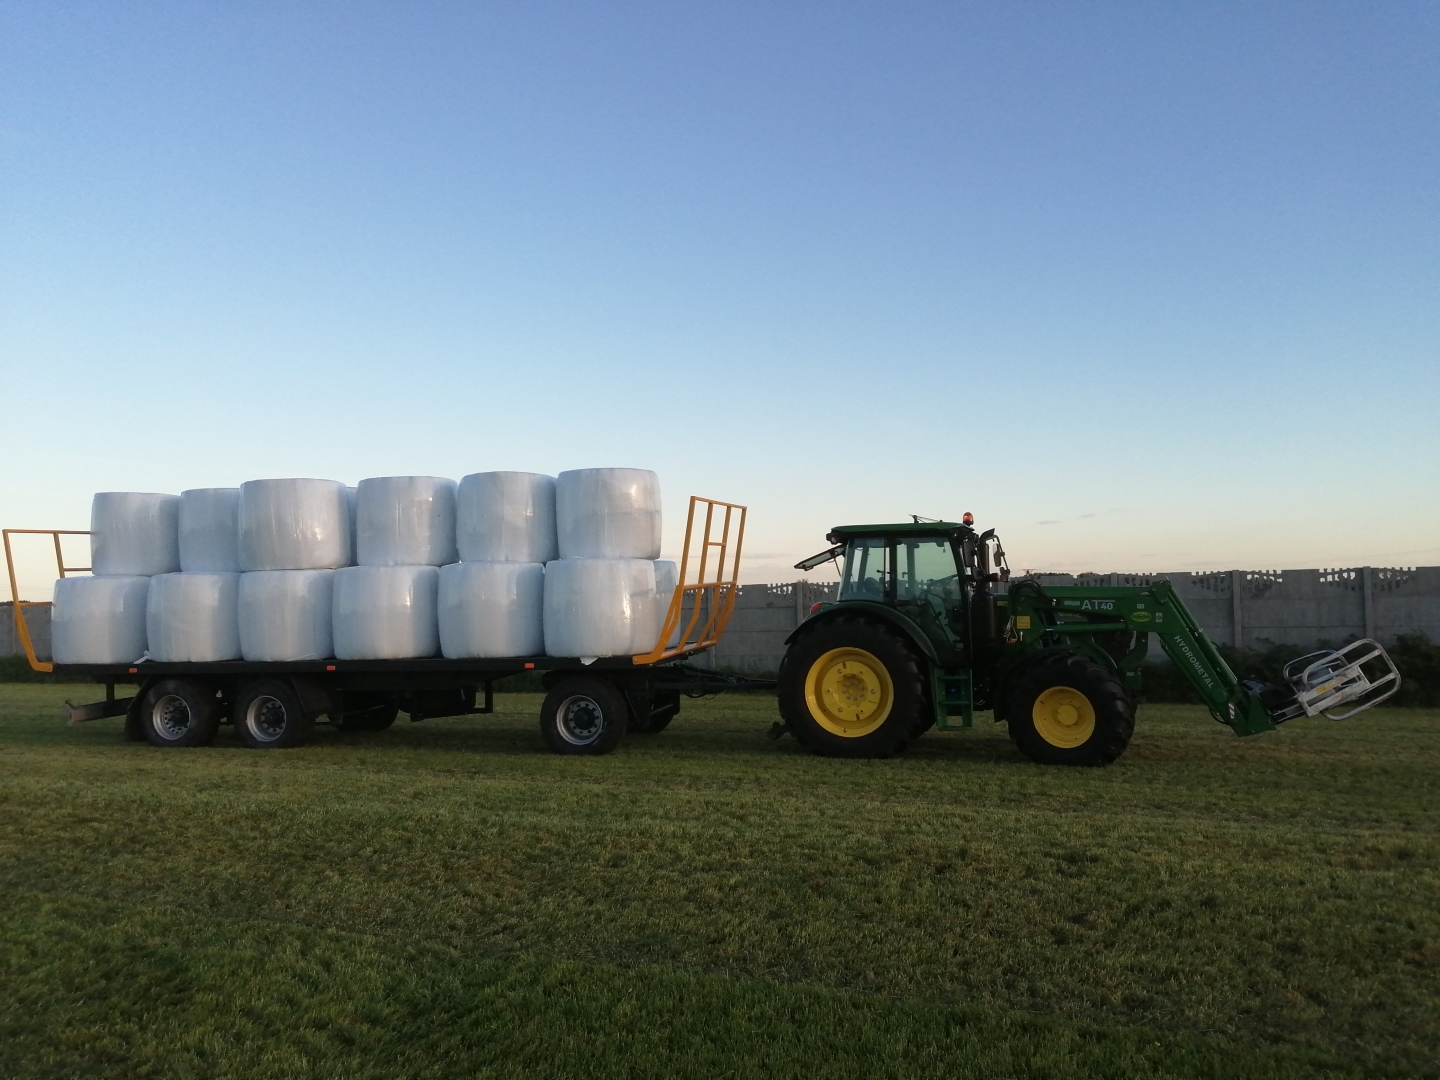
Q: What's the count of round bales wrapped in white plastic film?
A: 14